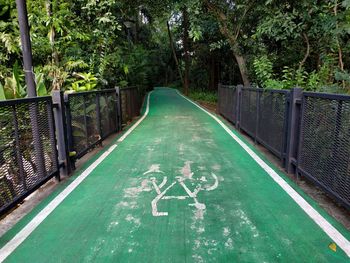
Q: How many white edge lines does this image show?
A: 2